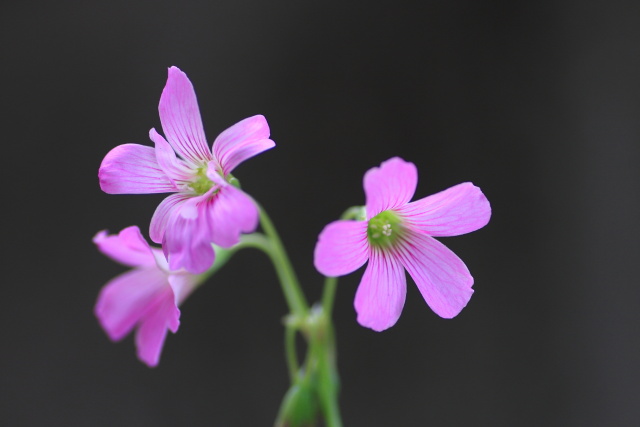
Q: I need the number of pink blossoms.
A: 3